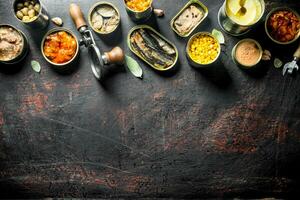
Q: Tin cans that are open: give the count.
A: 11